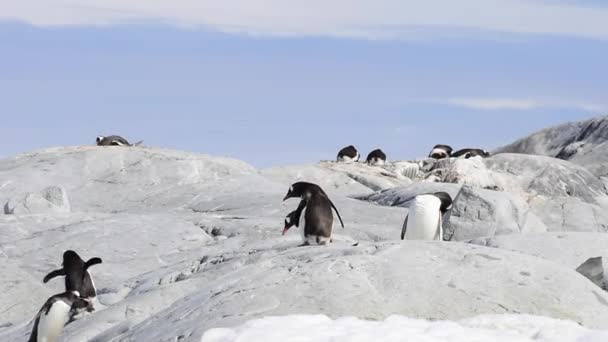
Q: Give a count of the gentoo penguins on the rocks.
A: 10